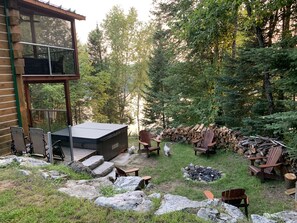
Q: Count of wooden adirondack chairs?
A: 5